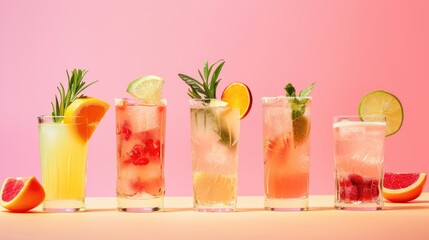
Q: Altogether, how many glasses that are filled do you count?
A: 5